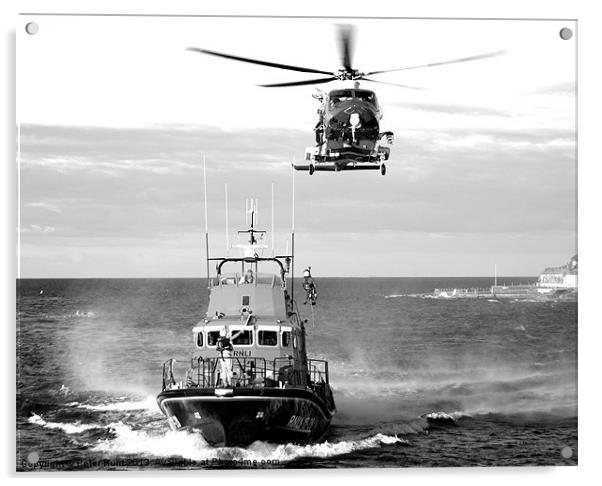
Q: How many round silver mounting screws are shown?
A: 4